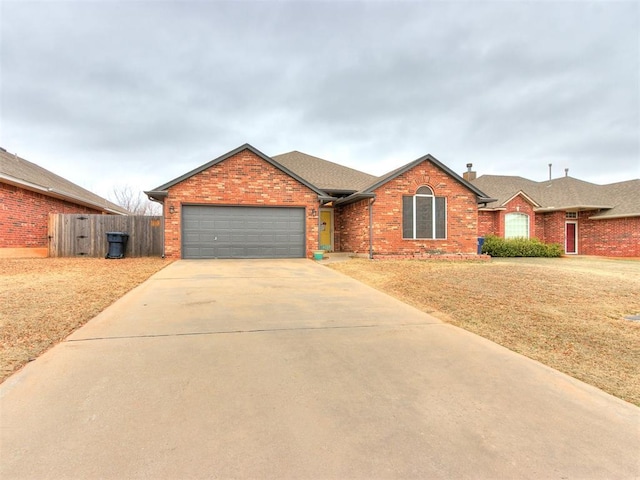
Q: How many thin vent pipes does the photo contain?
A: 2